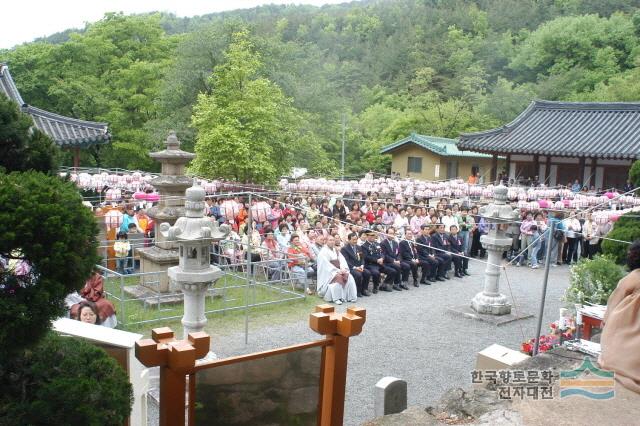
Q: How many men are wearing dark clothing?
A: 7